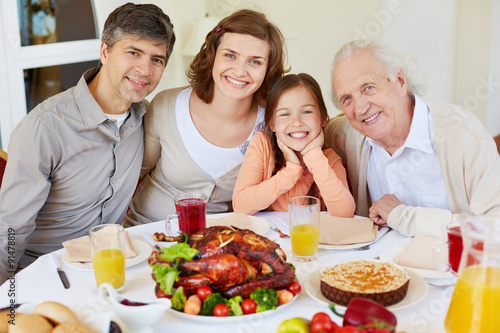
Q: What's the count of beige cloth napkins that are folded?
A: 4